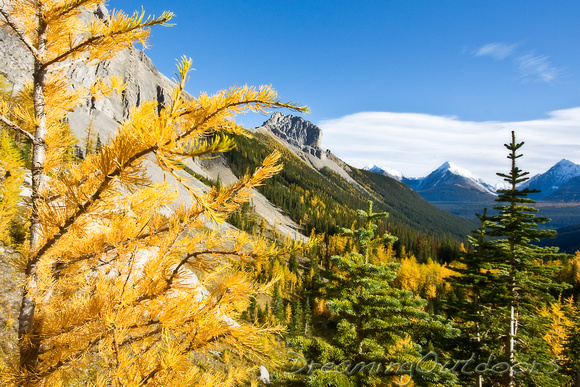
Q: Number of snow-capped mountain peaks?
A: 3